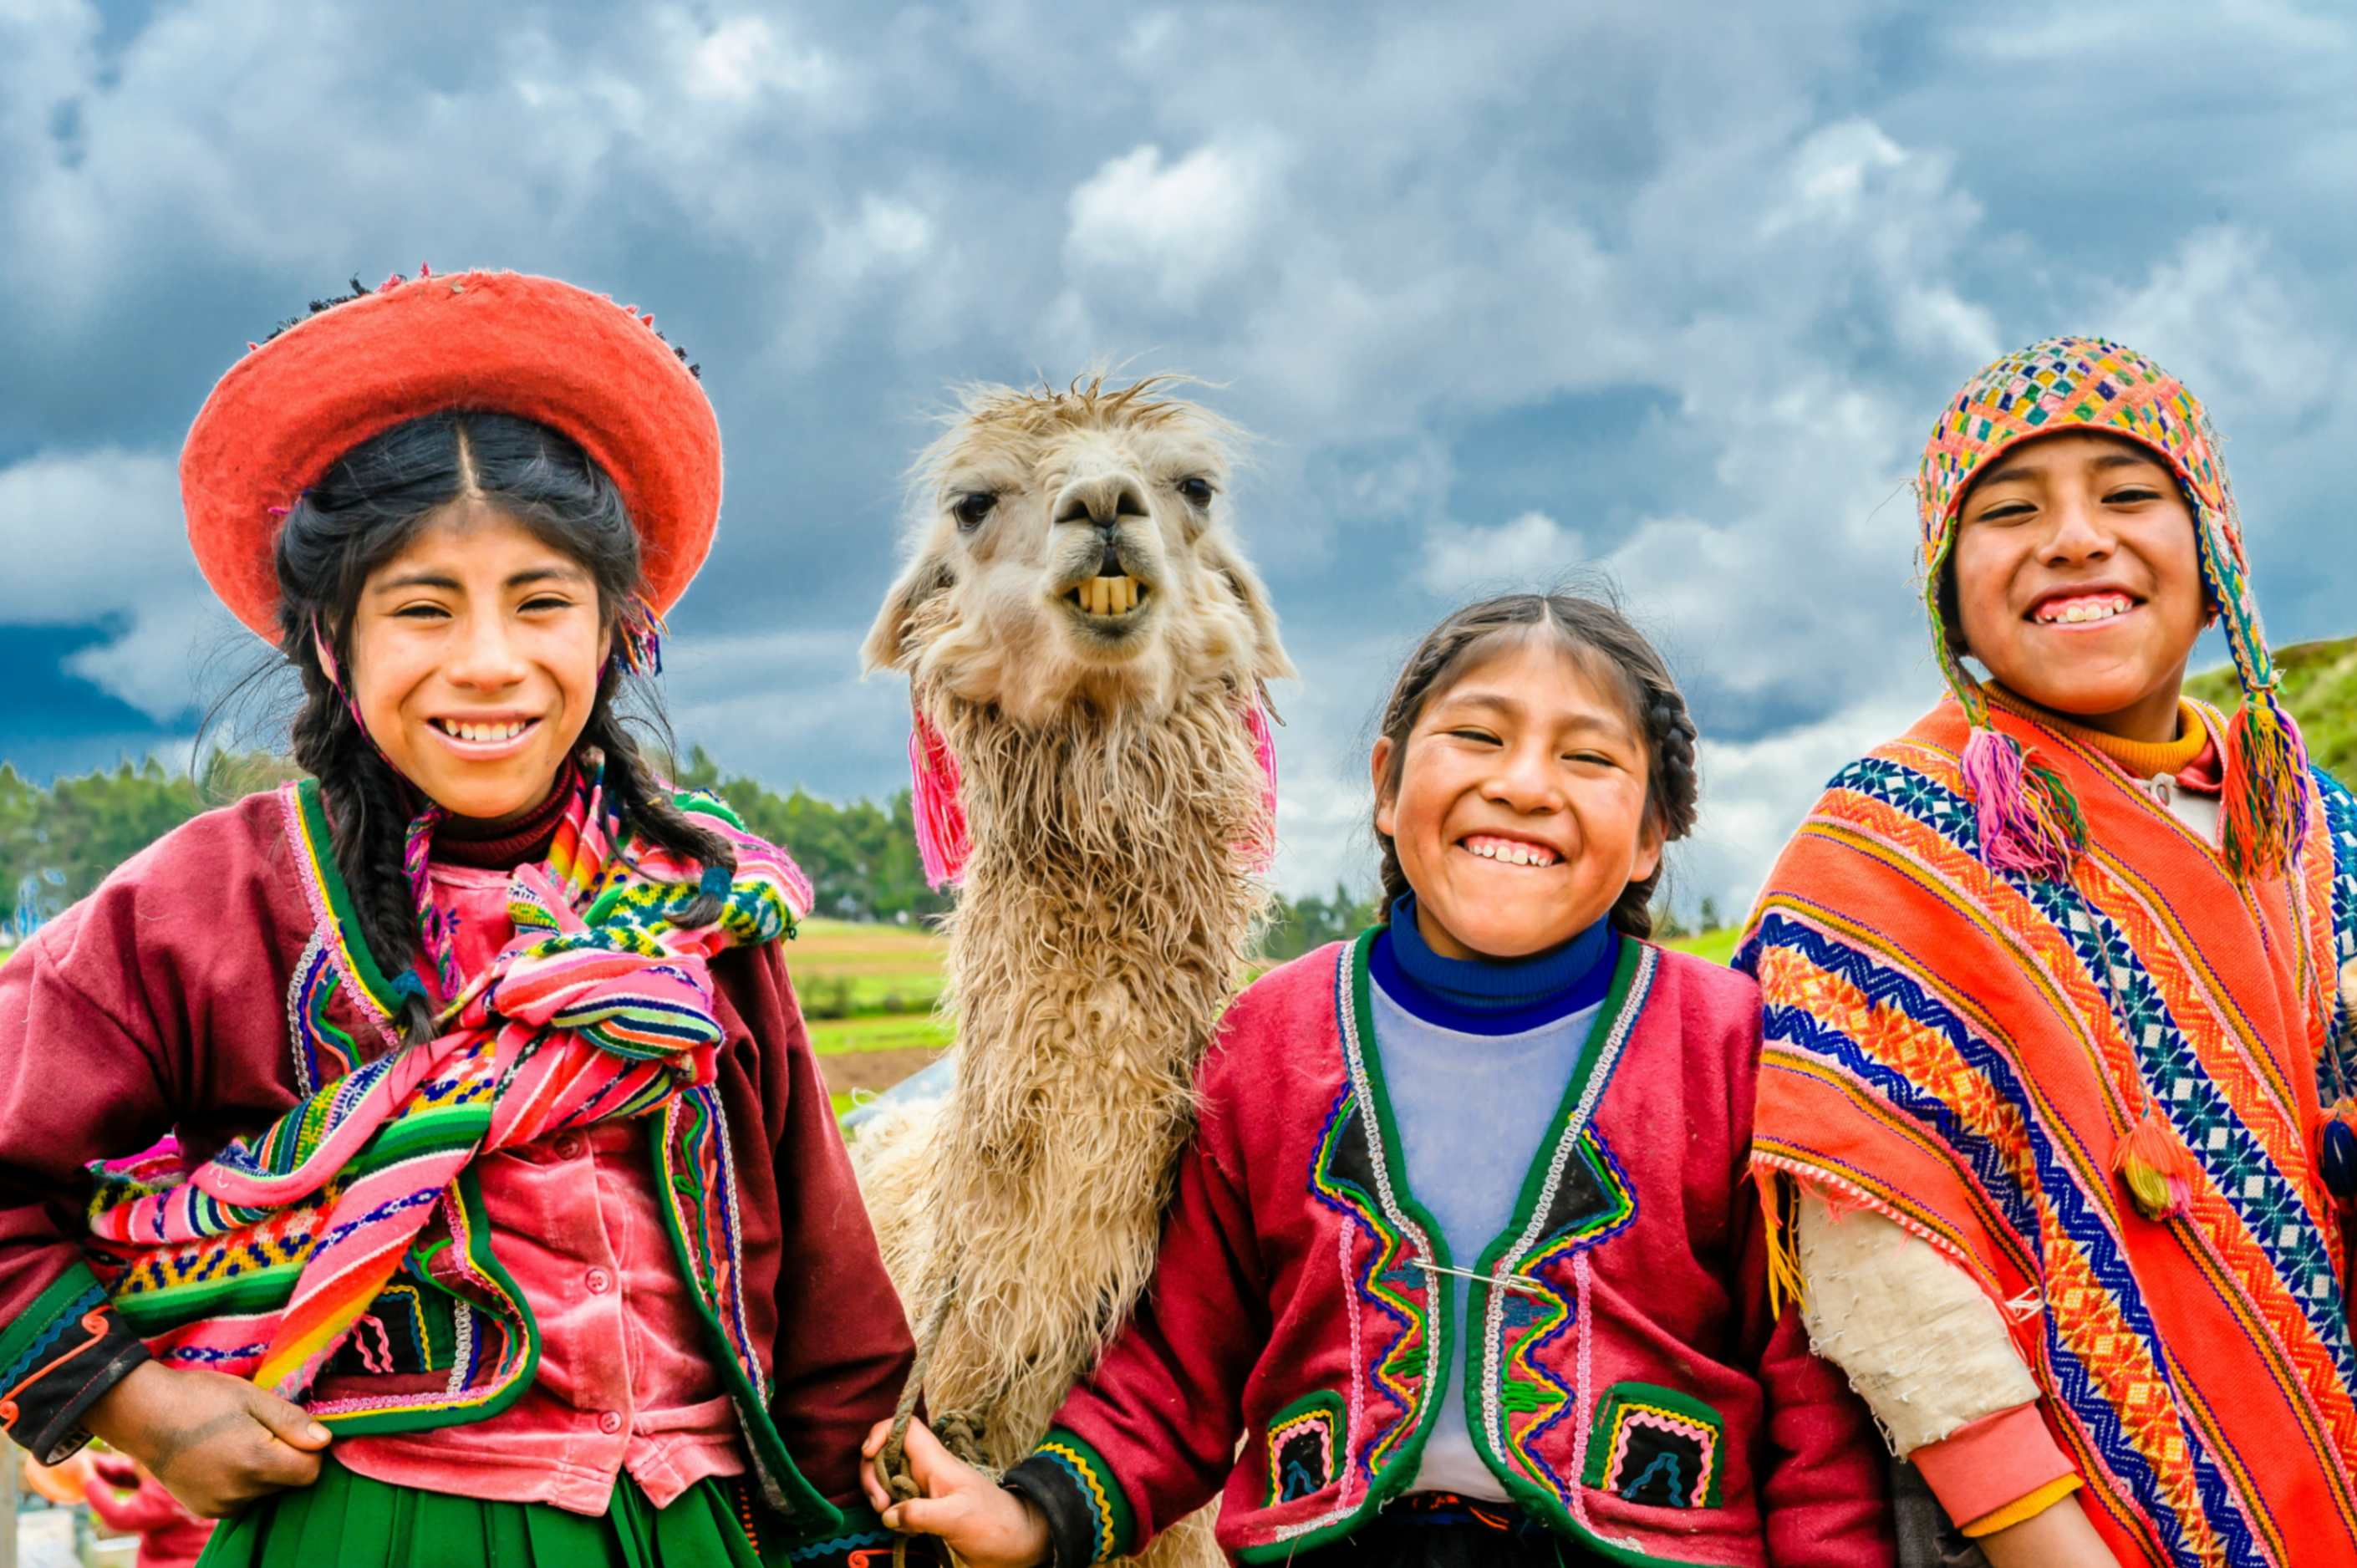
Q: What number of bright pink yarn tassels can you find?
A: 2